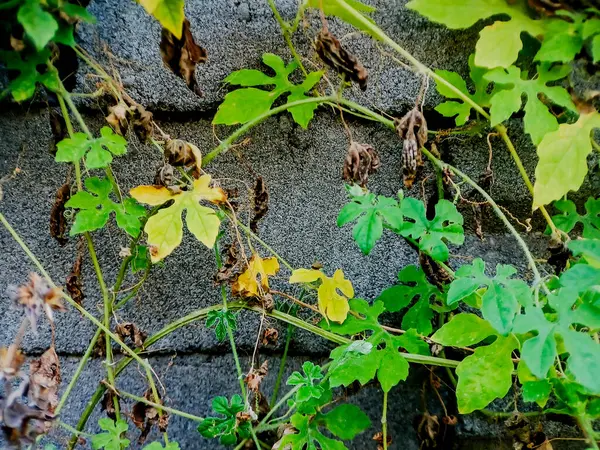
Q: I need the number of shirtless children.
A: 0